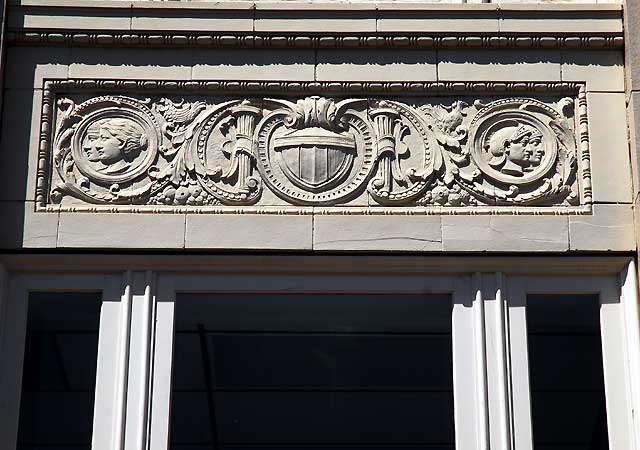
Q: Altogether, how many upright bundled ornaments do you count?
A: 2